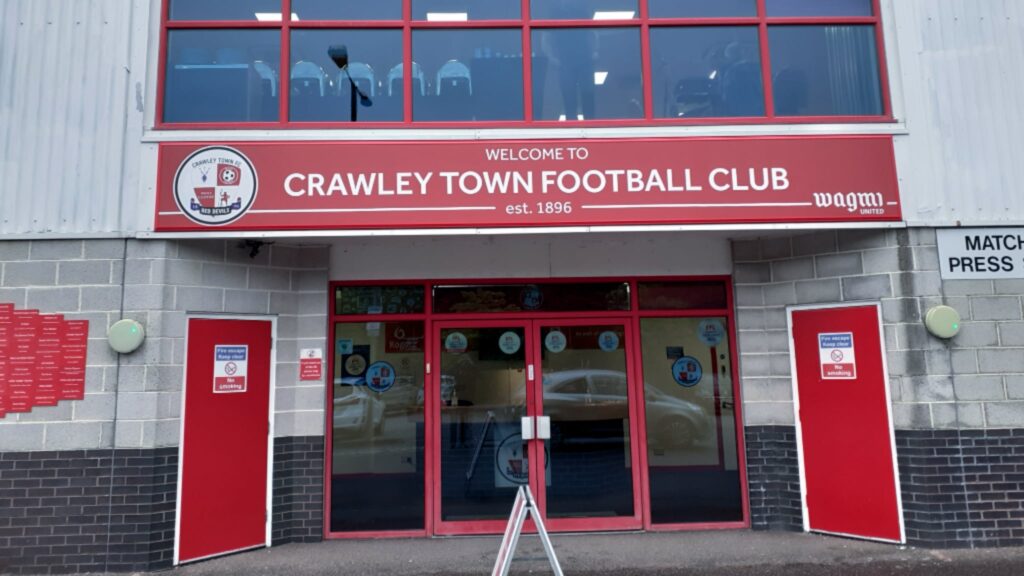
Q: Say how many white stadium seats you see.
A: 5